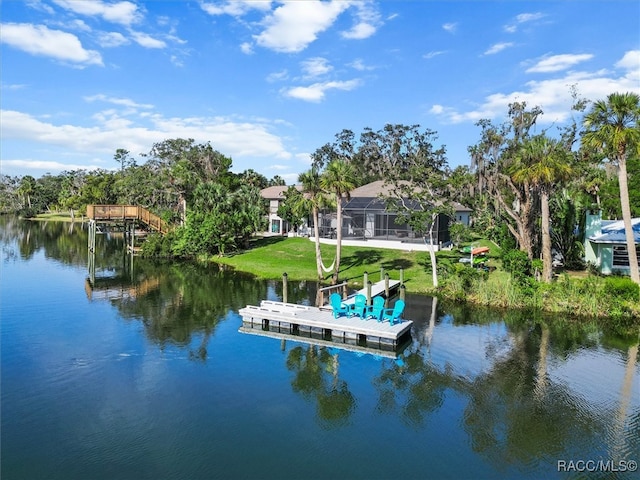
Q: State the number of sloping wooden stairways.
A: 1